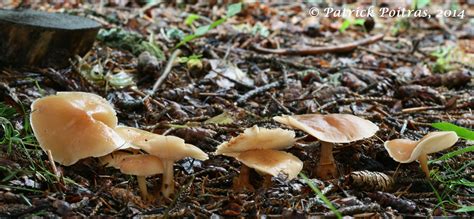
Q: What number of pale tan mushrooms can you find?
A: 7